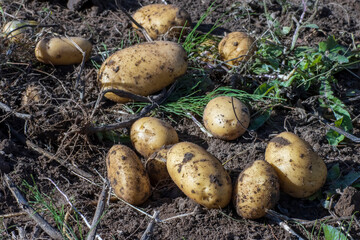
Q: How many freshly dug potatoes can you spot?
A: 12